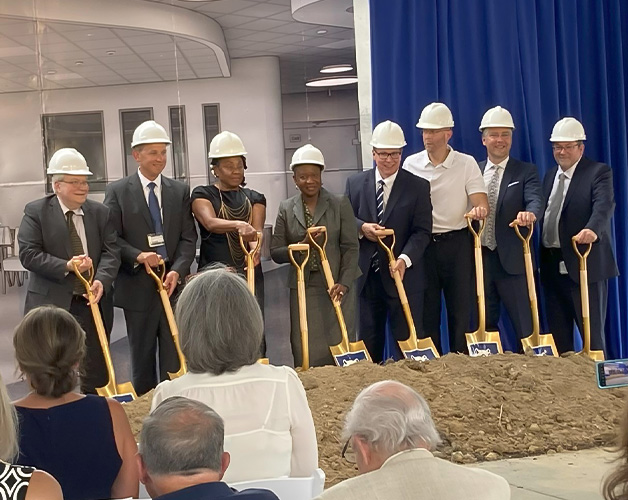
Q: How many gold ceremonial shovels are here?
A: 9